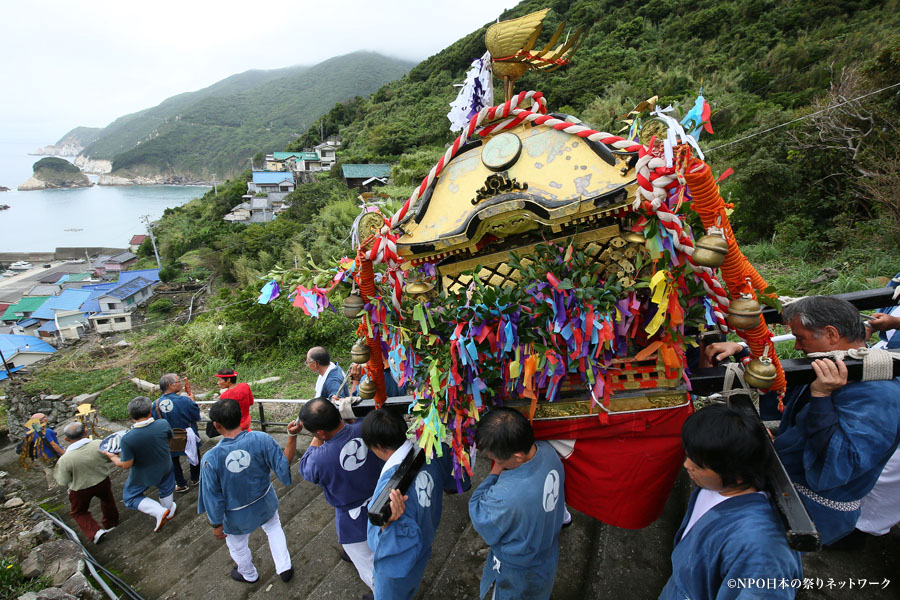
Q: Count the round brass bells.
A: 6